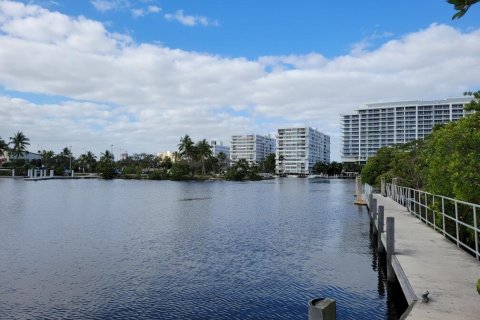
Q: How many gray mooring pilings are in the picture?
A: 5